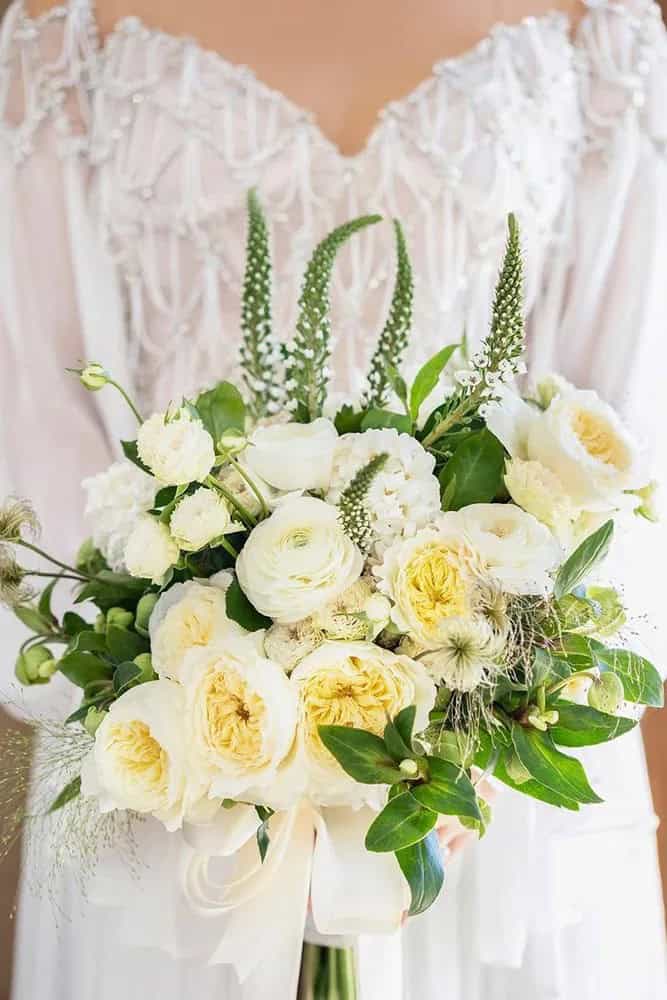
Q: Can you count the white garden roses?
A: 6